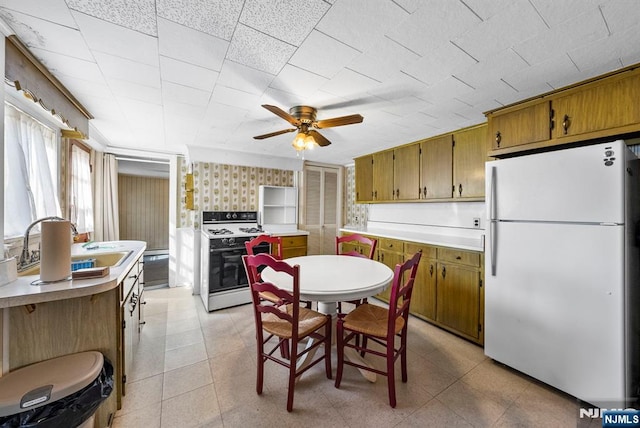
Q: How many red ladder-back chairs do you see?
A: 4